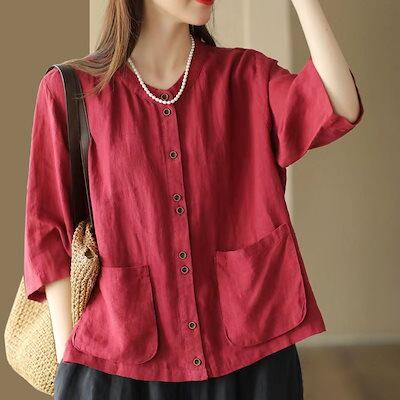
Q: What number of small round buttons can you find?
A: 9